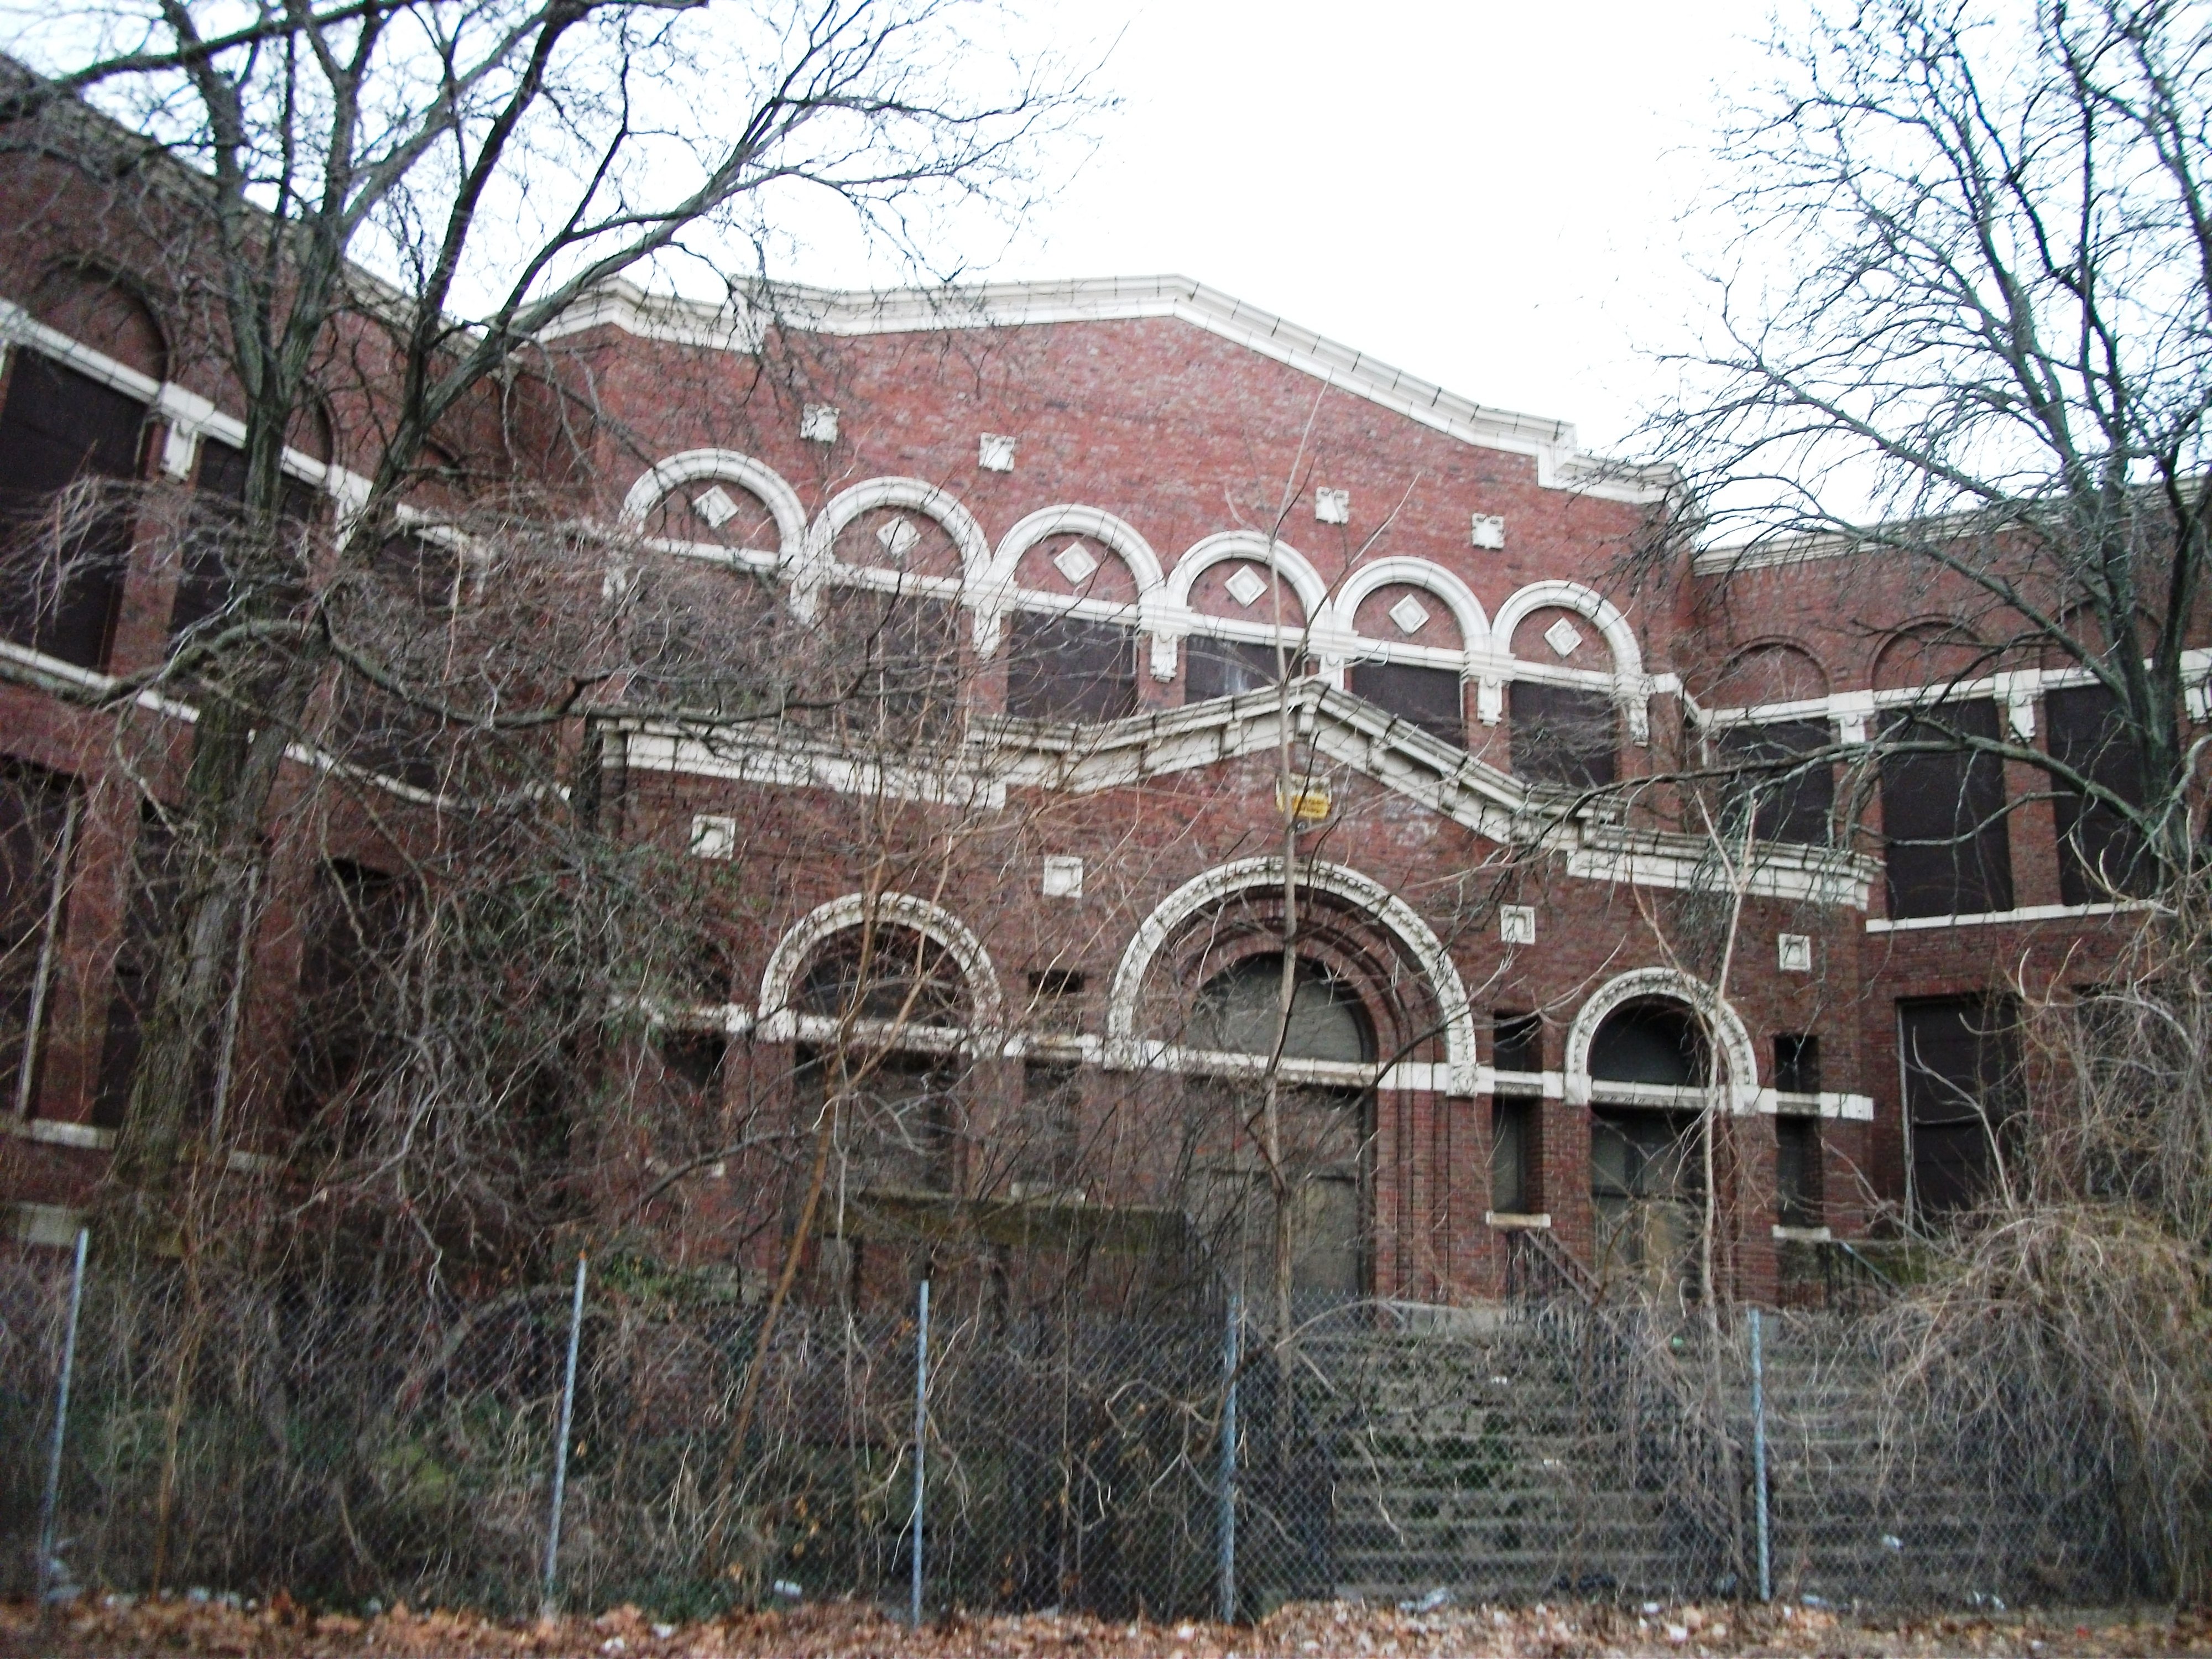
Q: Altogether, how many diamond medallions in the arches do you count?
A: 6